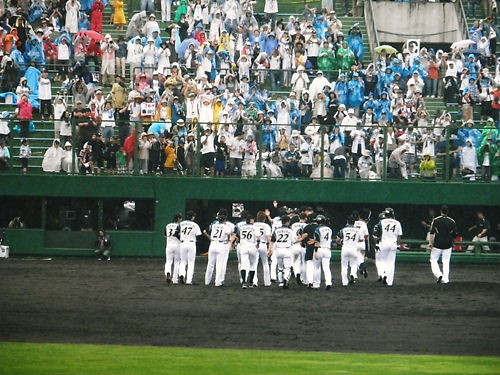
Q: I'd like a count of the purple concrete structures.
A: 0